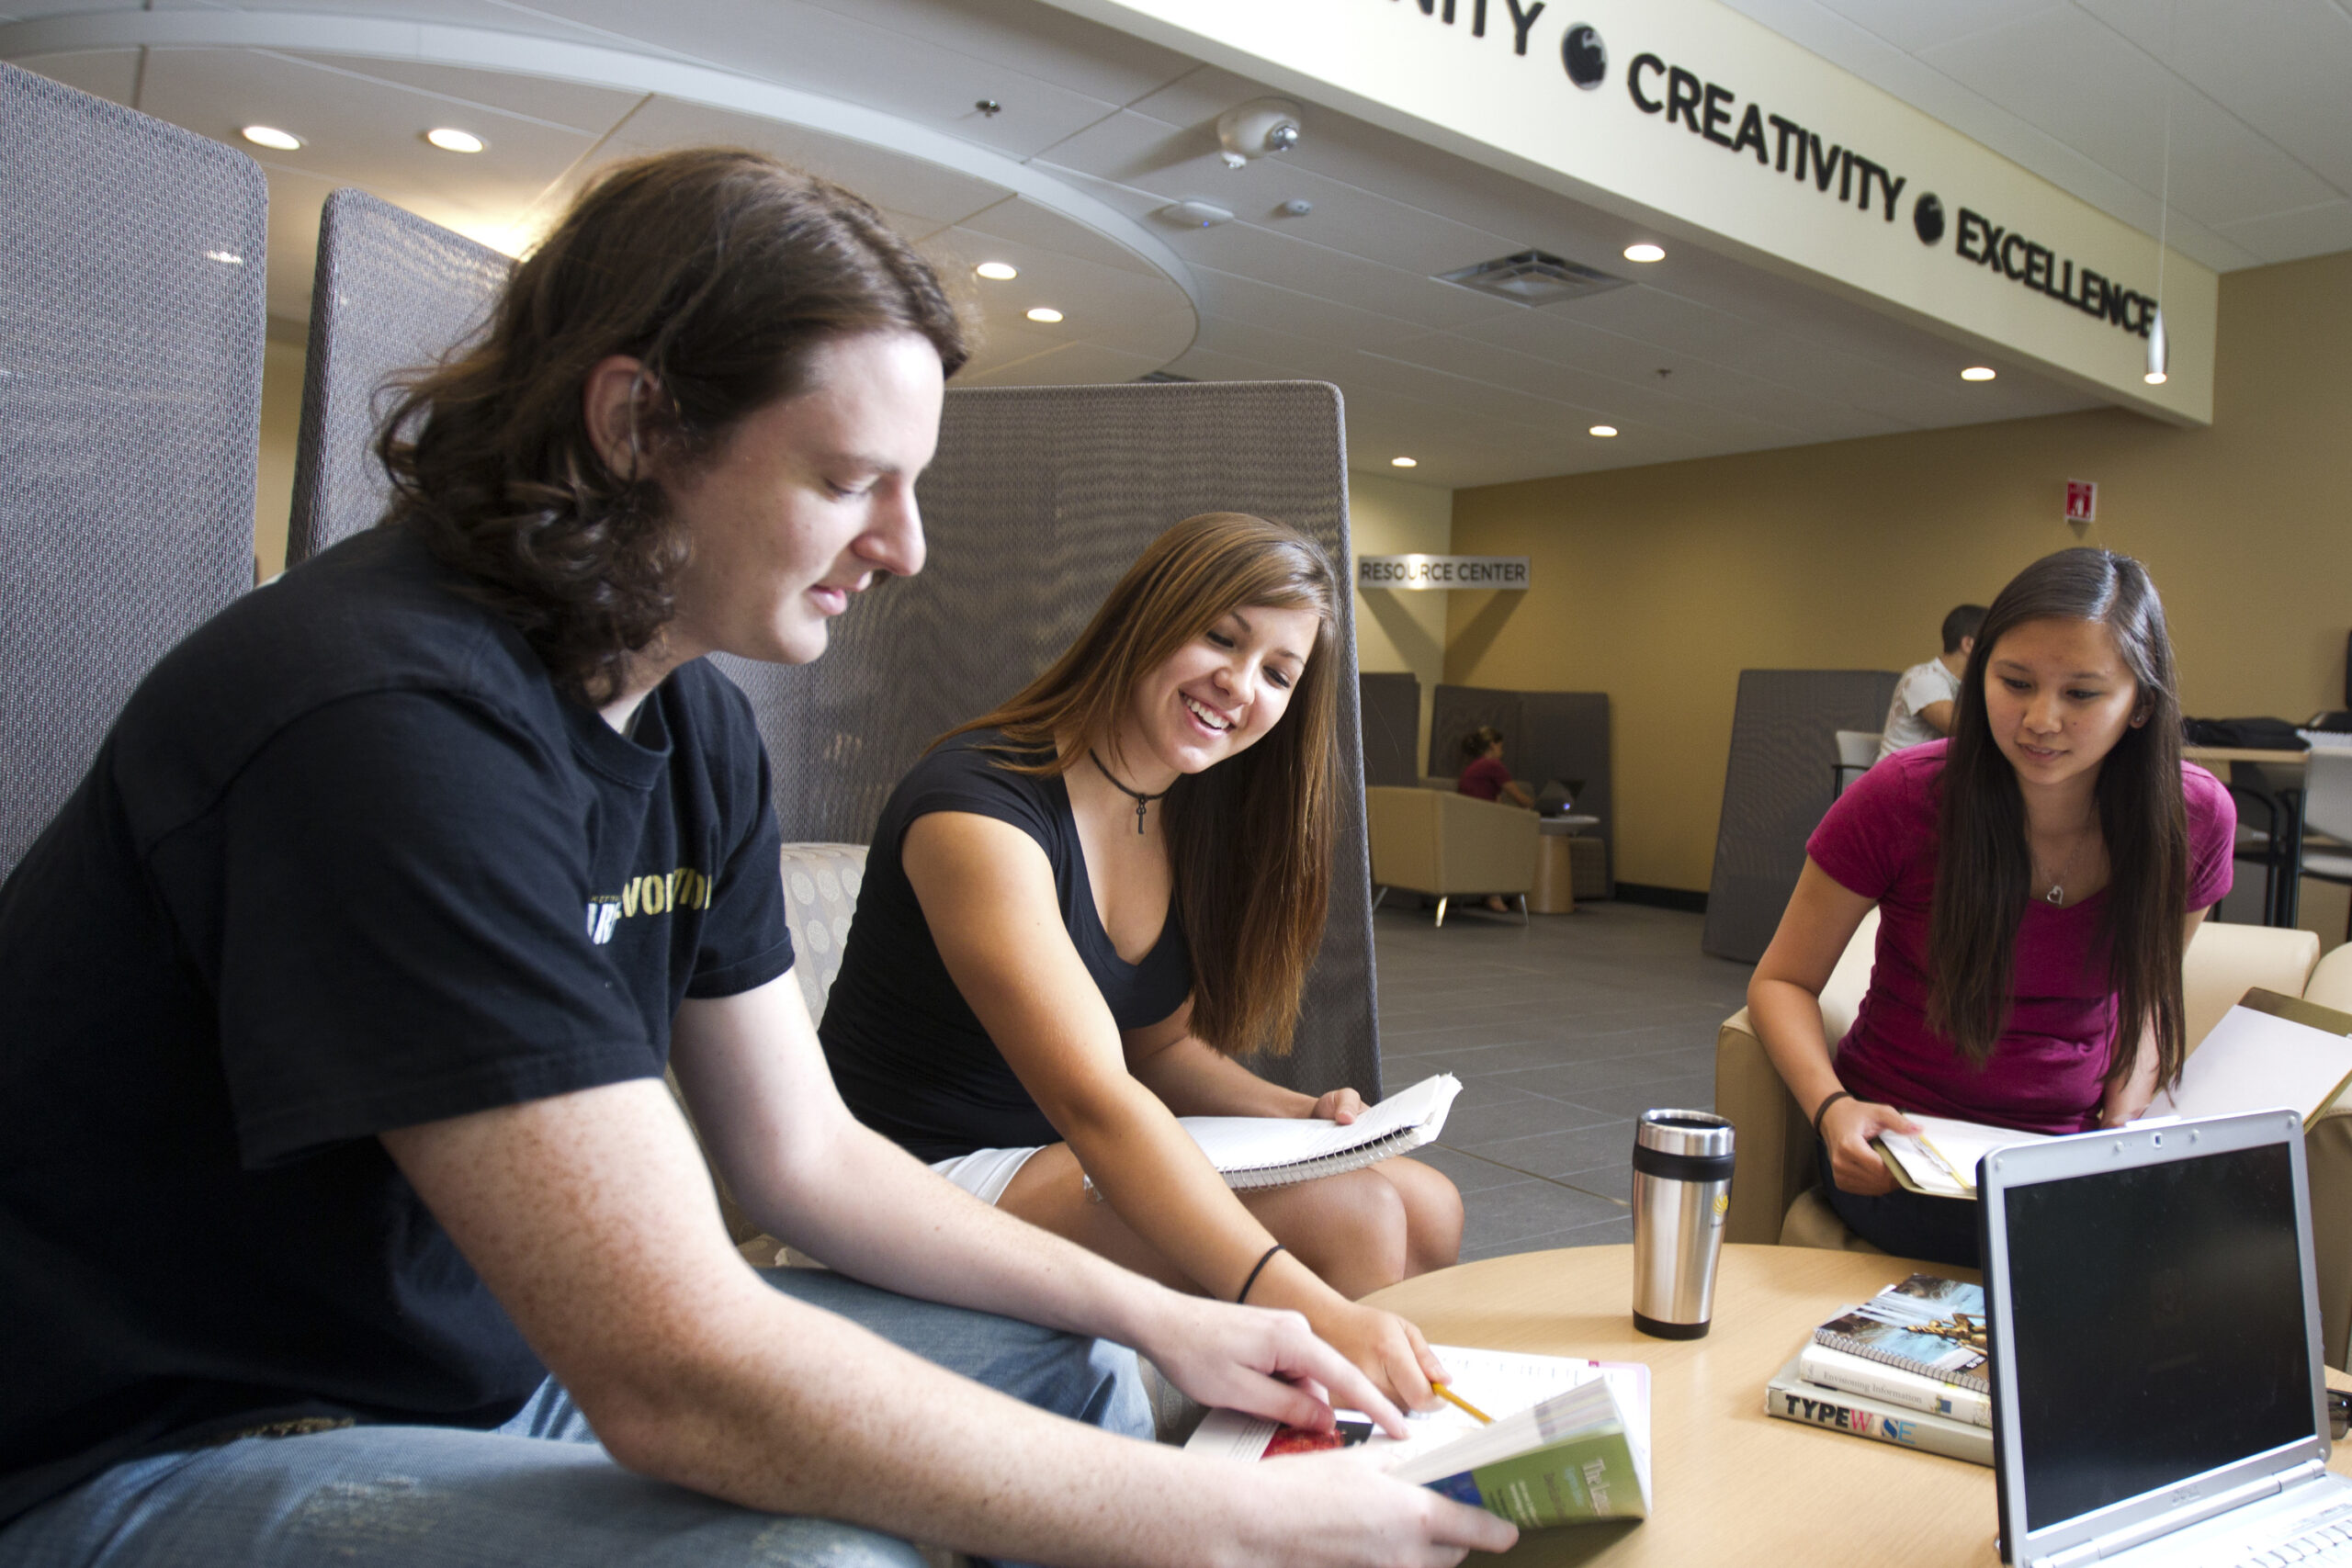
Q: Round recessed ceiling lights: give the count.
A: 8